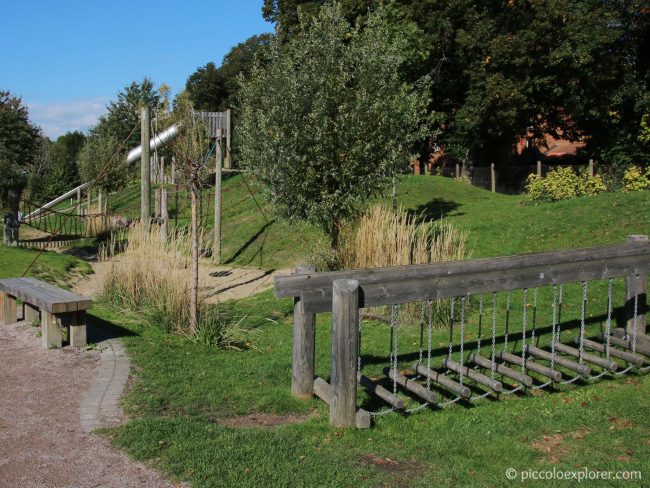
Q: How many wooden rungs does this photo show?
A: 10